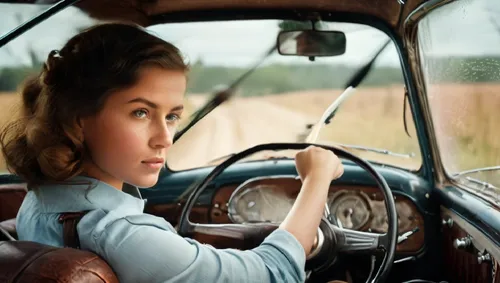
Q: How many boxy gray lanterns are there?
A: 0